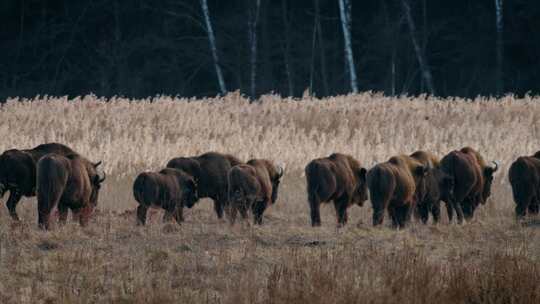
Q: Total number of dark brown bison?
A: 10